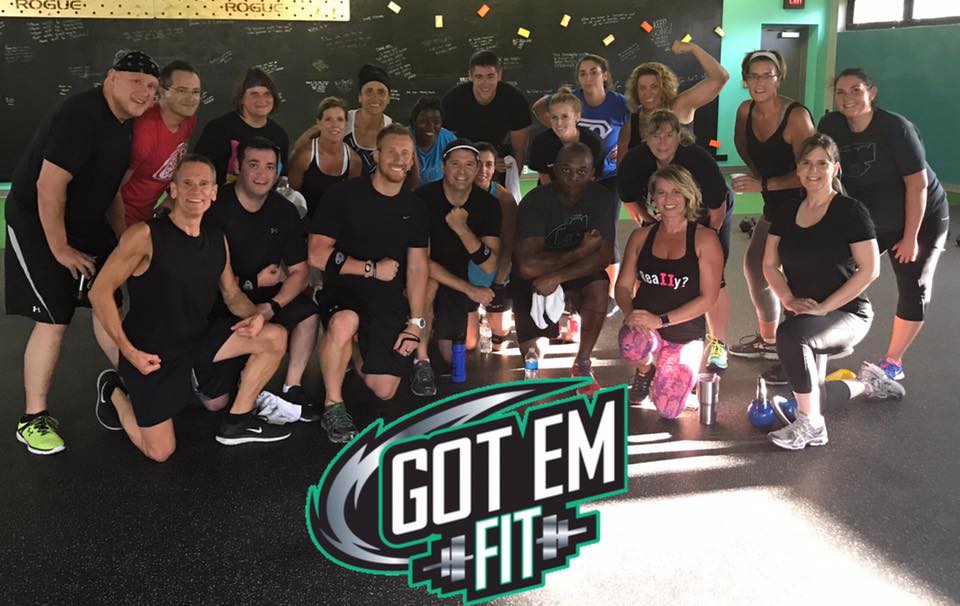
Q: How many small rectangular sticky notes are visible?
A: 10